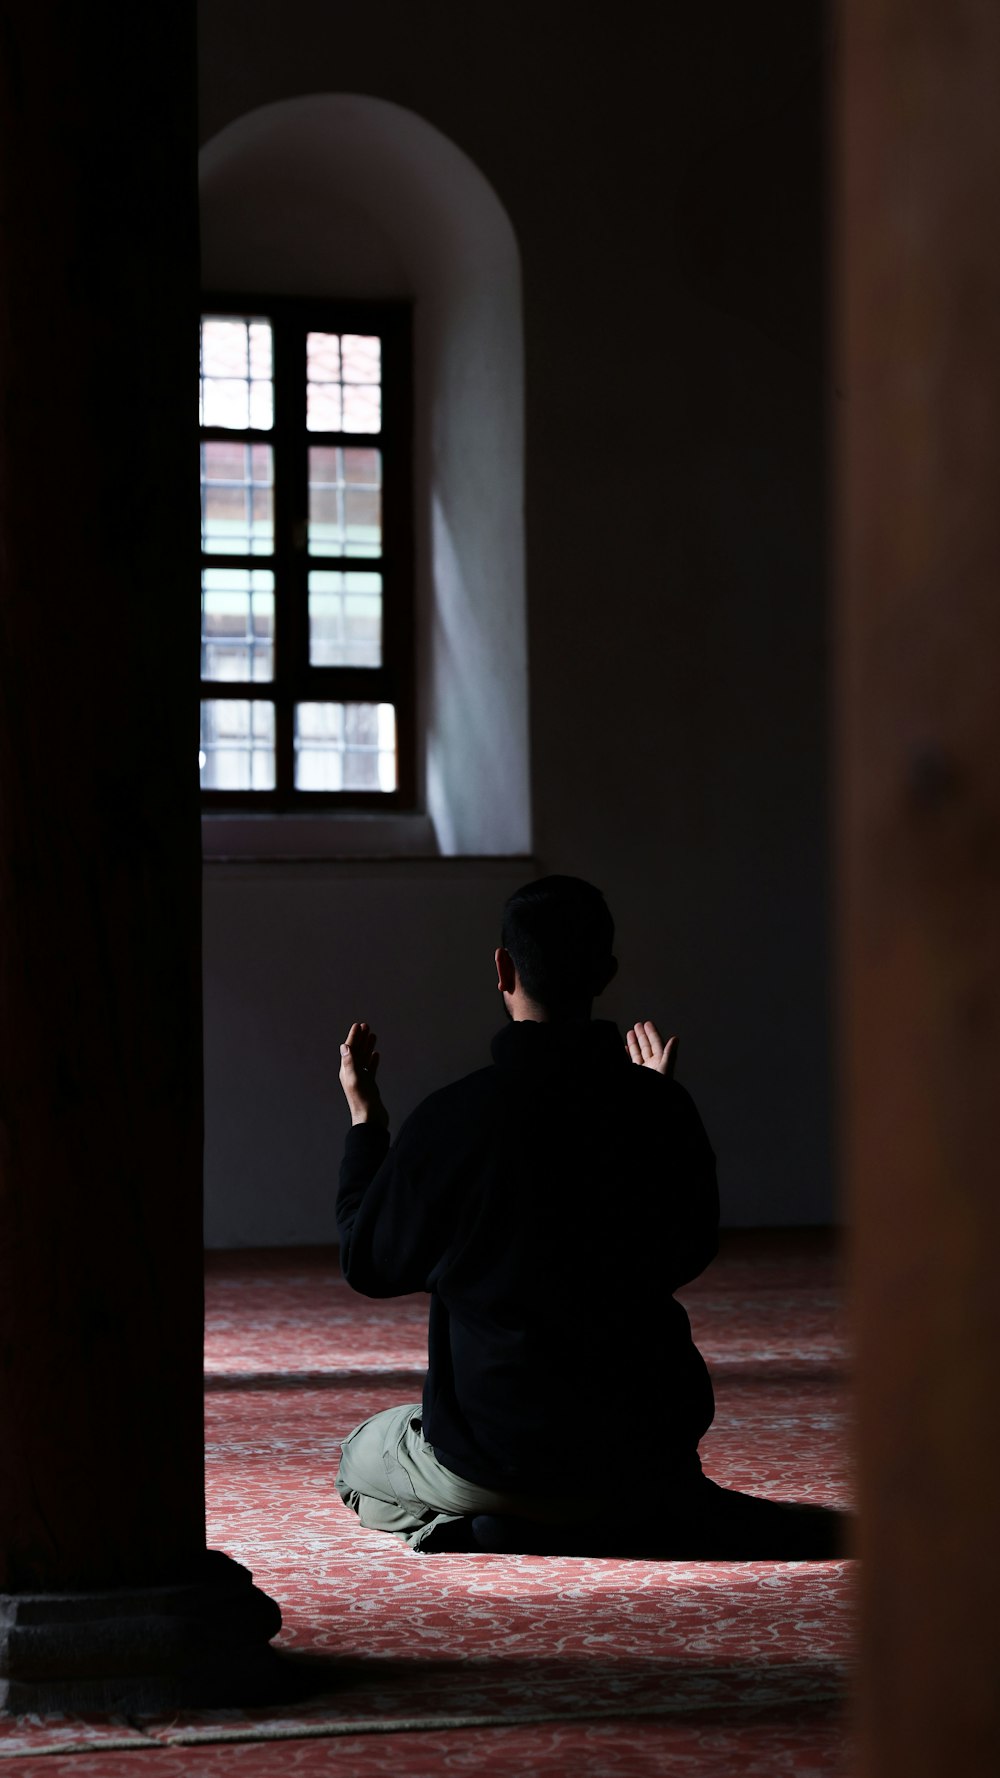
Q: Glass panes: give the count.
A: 8